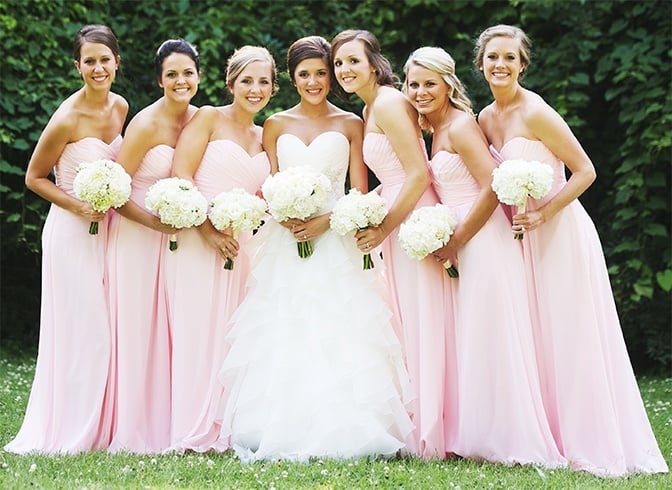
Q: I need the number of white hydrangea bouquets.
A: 7